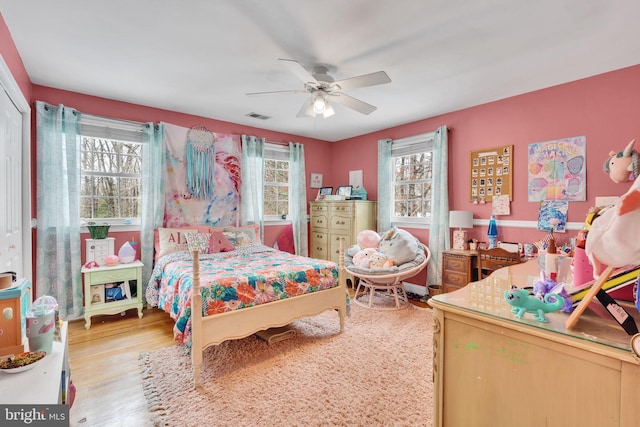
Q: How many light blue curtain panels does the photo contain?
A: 6